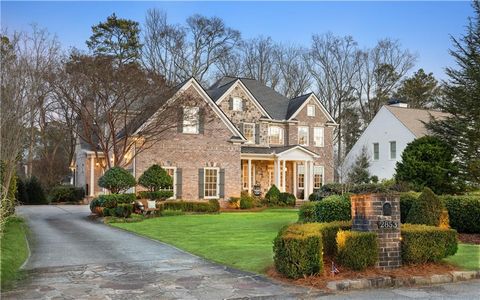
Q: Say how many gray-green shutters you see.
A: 9